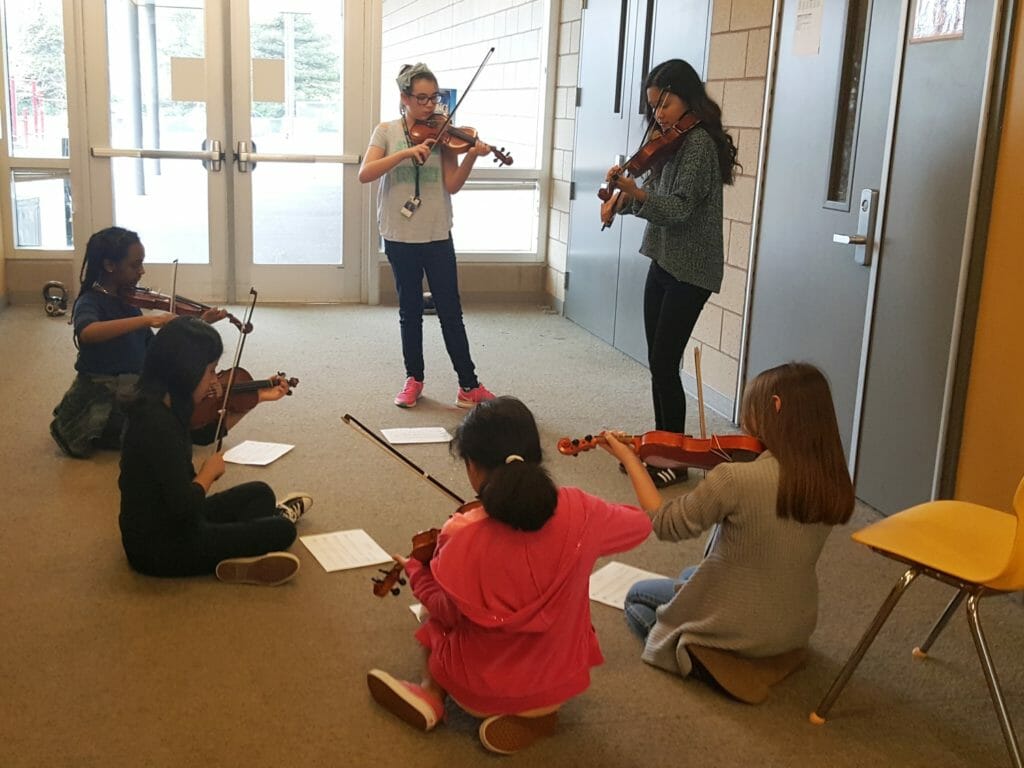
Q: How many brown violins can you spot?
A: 6